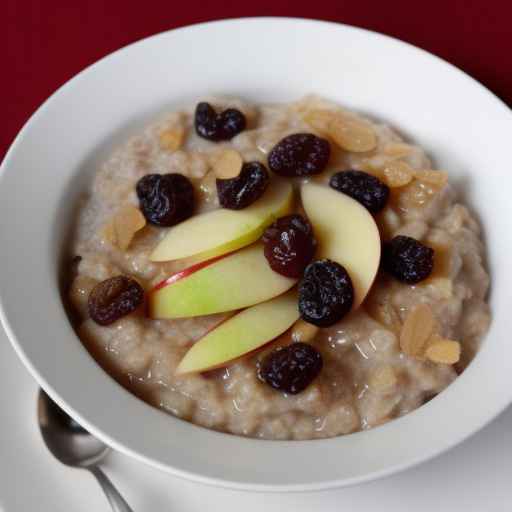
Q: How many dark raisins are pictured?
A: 10